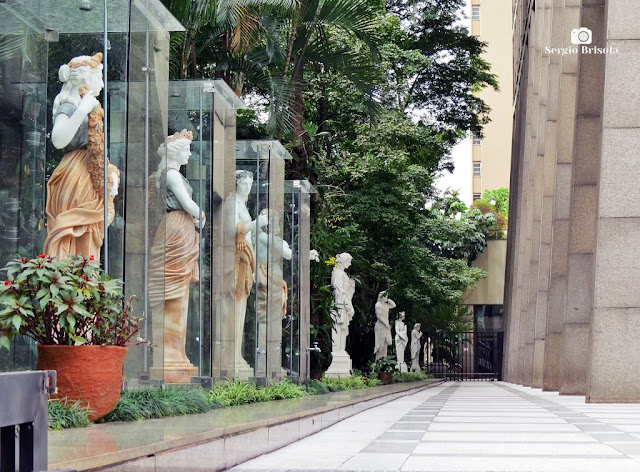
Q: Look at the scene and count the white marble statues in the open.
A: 4